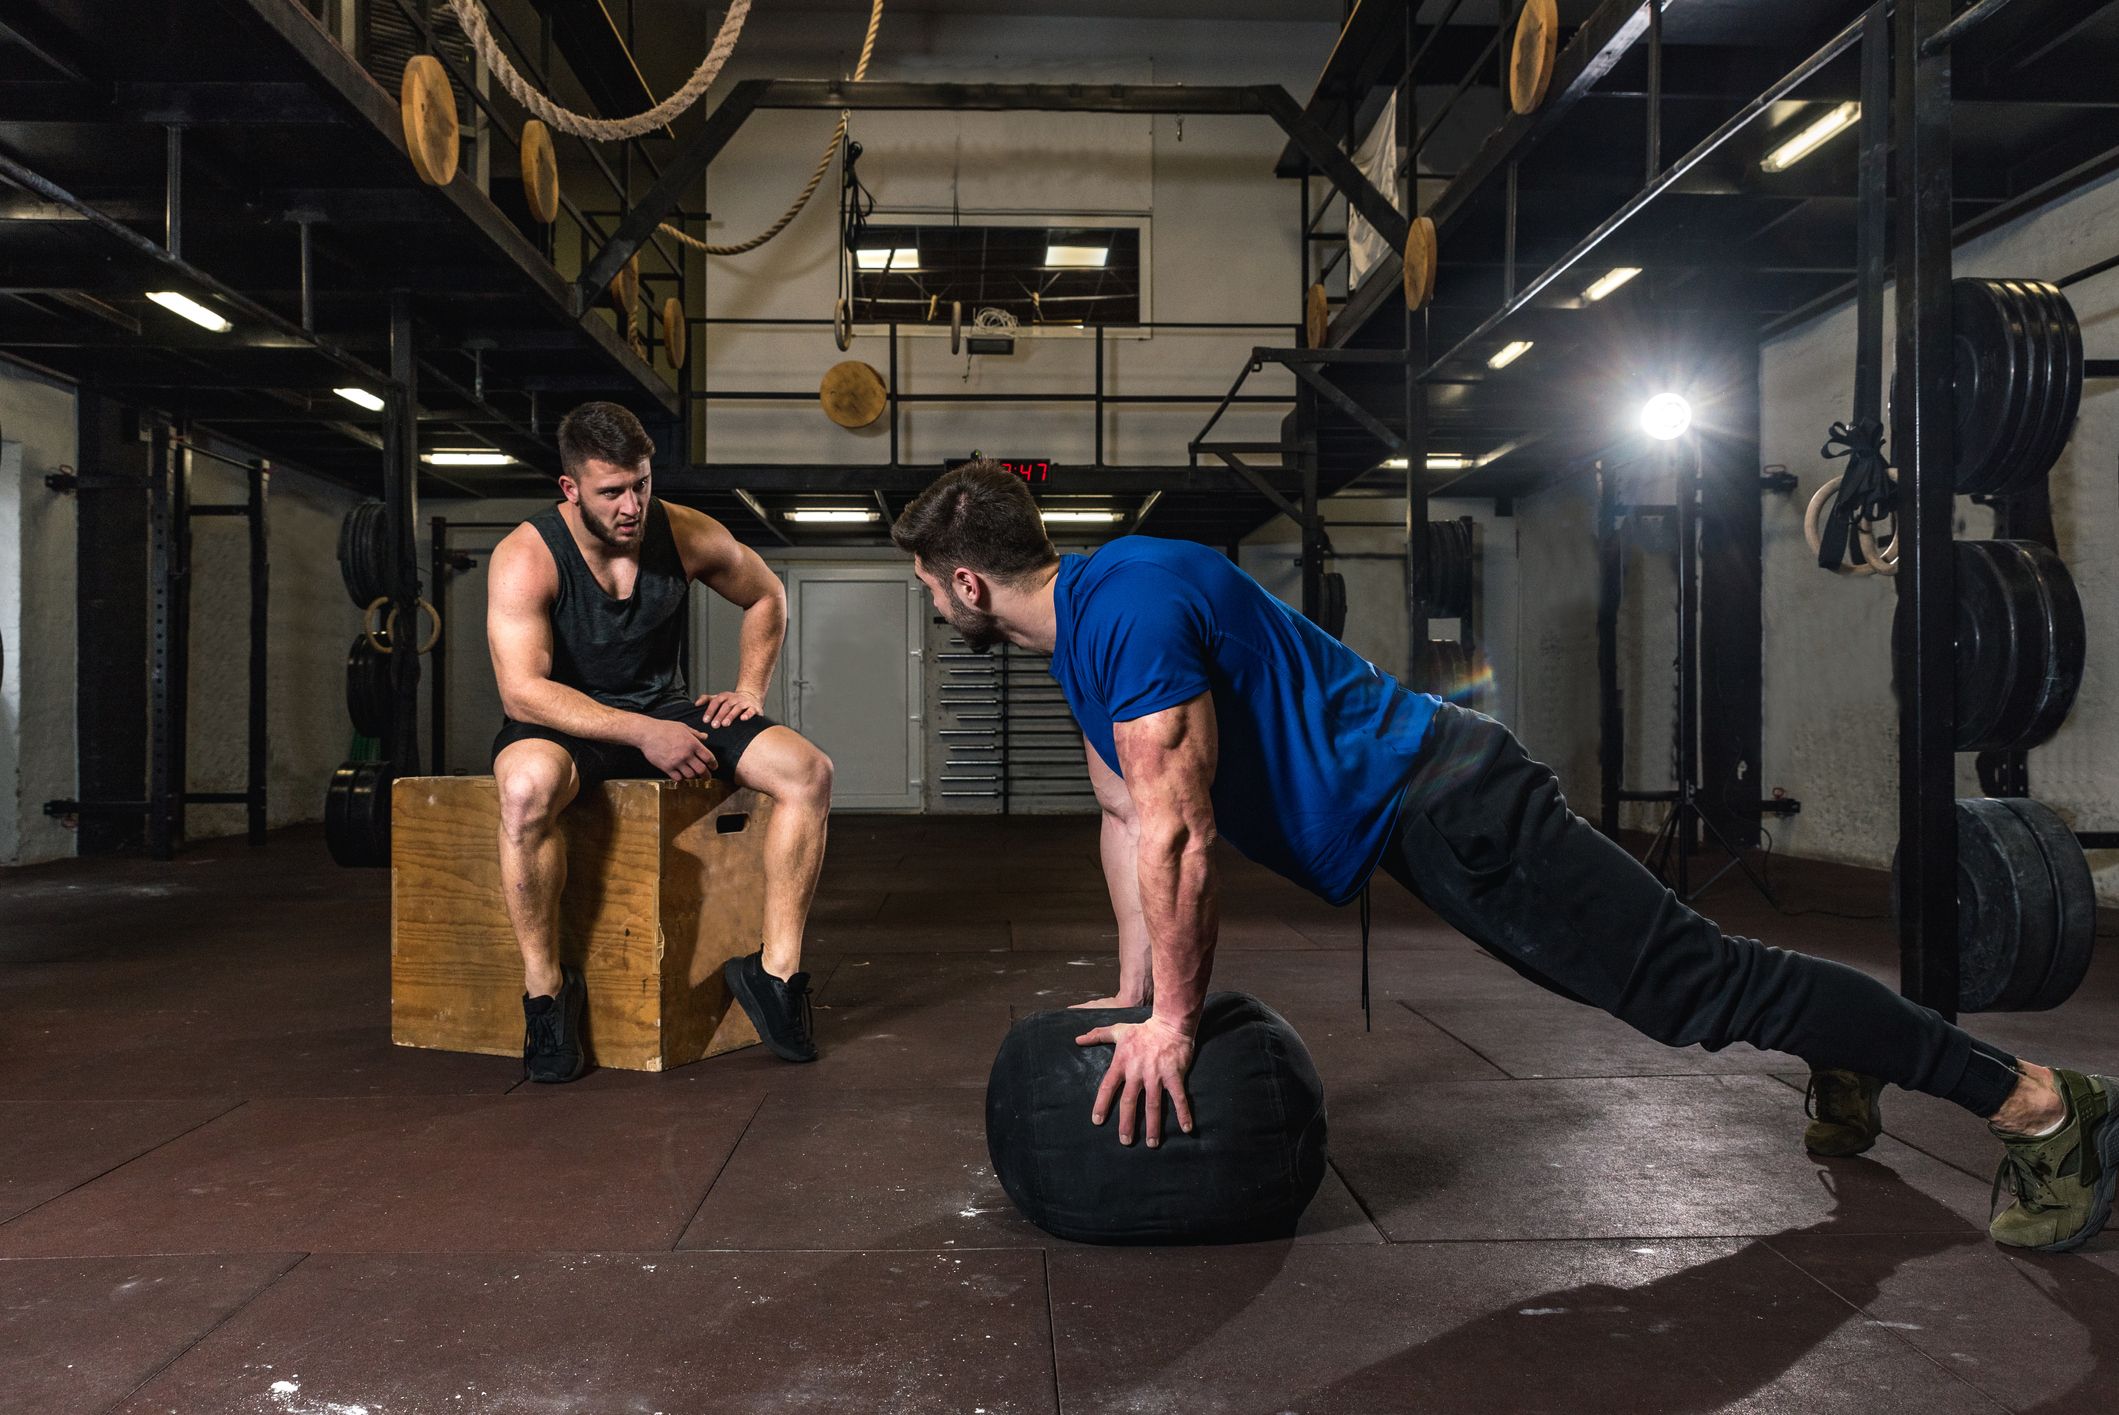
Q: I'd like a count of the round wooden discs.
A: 8